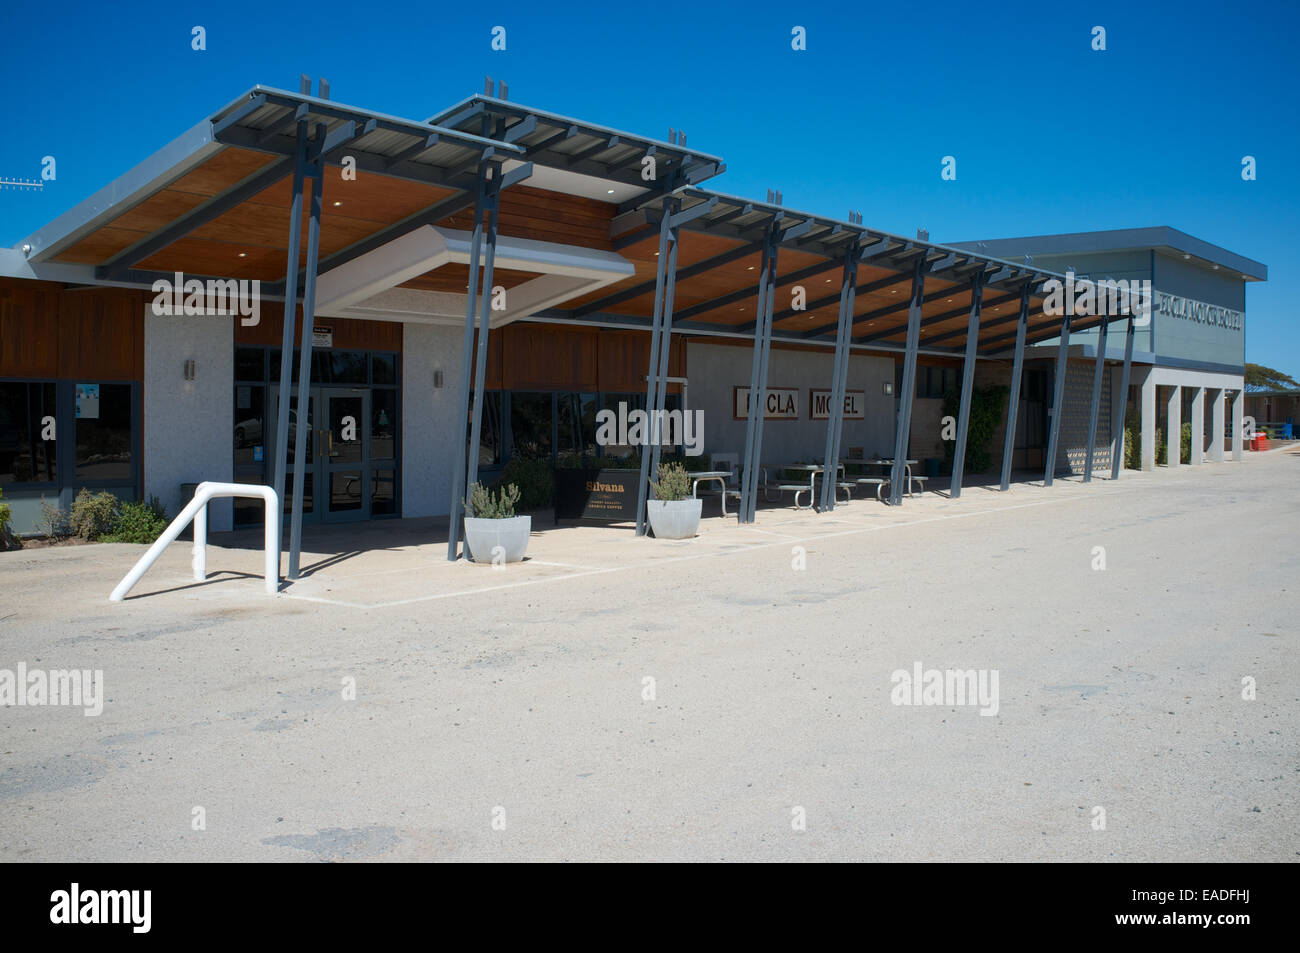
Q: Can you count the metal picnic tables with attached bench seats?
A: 3